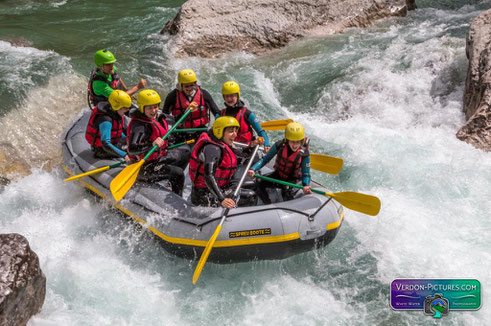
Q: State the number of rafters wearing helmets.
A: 7